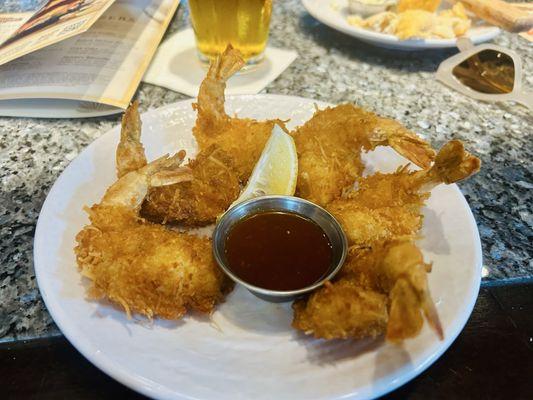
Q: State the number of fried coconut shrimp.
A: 6